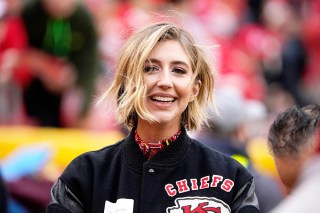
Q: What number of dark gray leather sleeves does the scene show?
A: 2